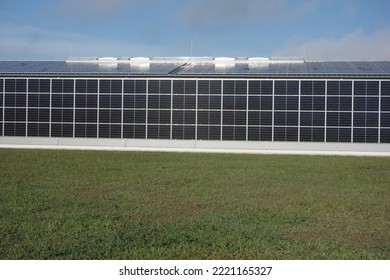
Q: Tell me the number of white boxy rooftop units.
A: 4